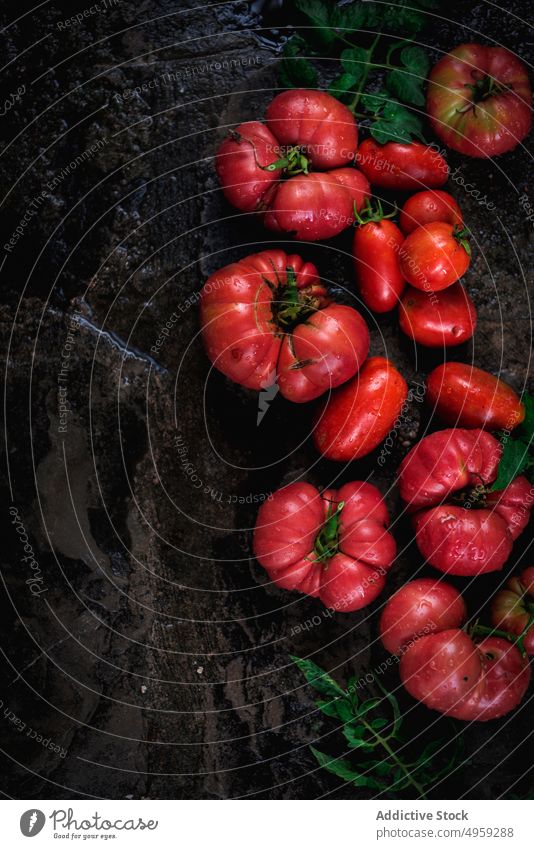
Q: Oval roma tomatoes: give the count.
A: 5